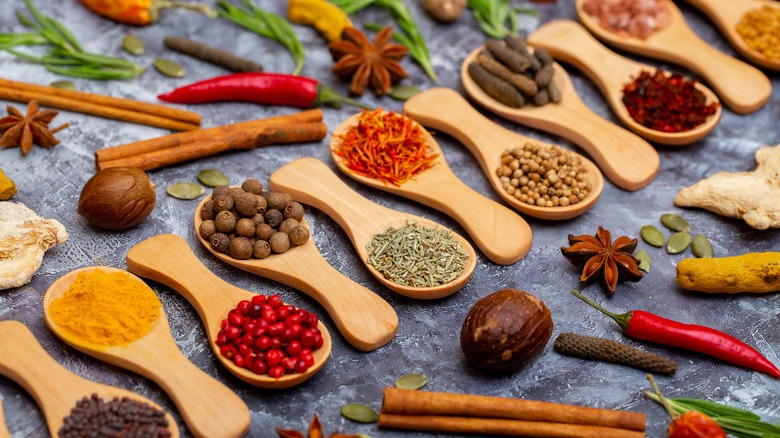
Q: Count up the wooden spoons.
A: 11